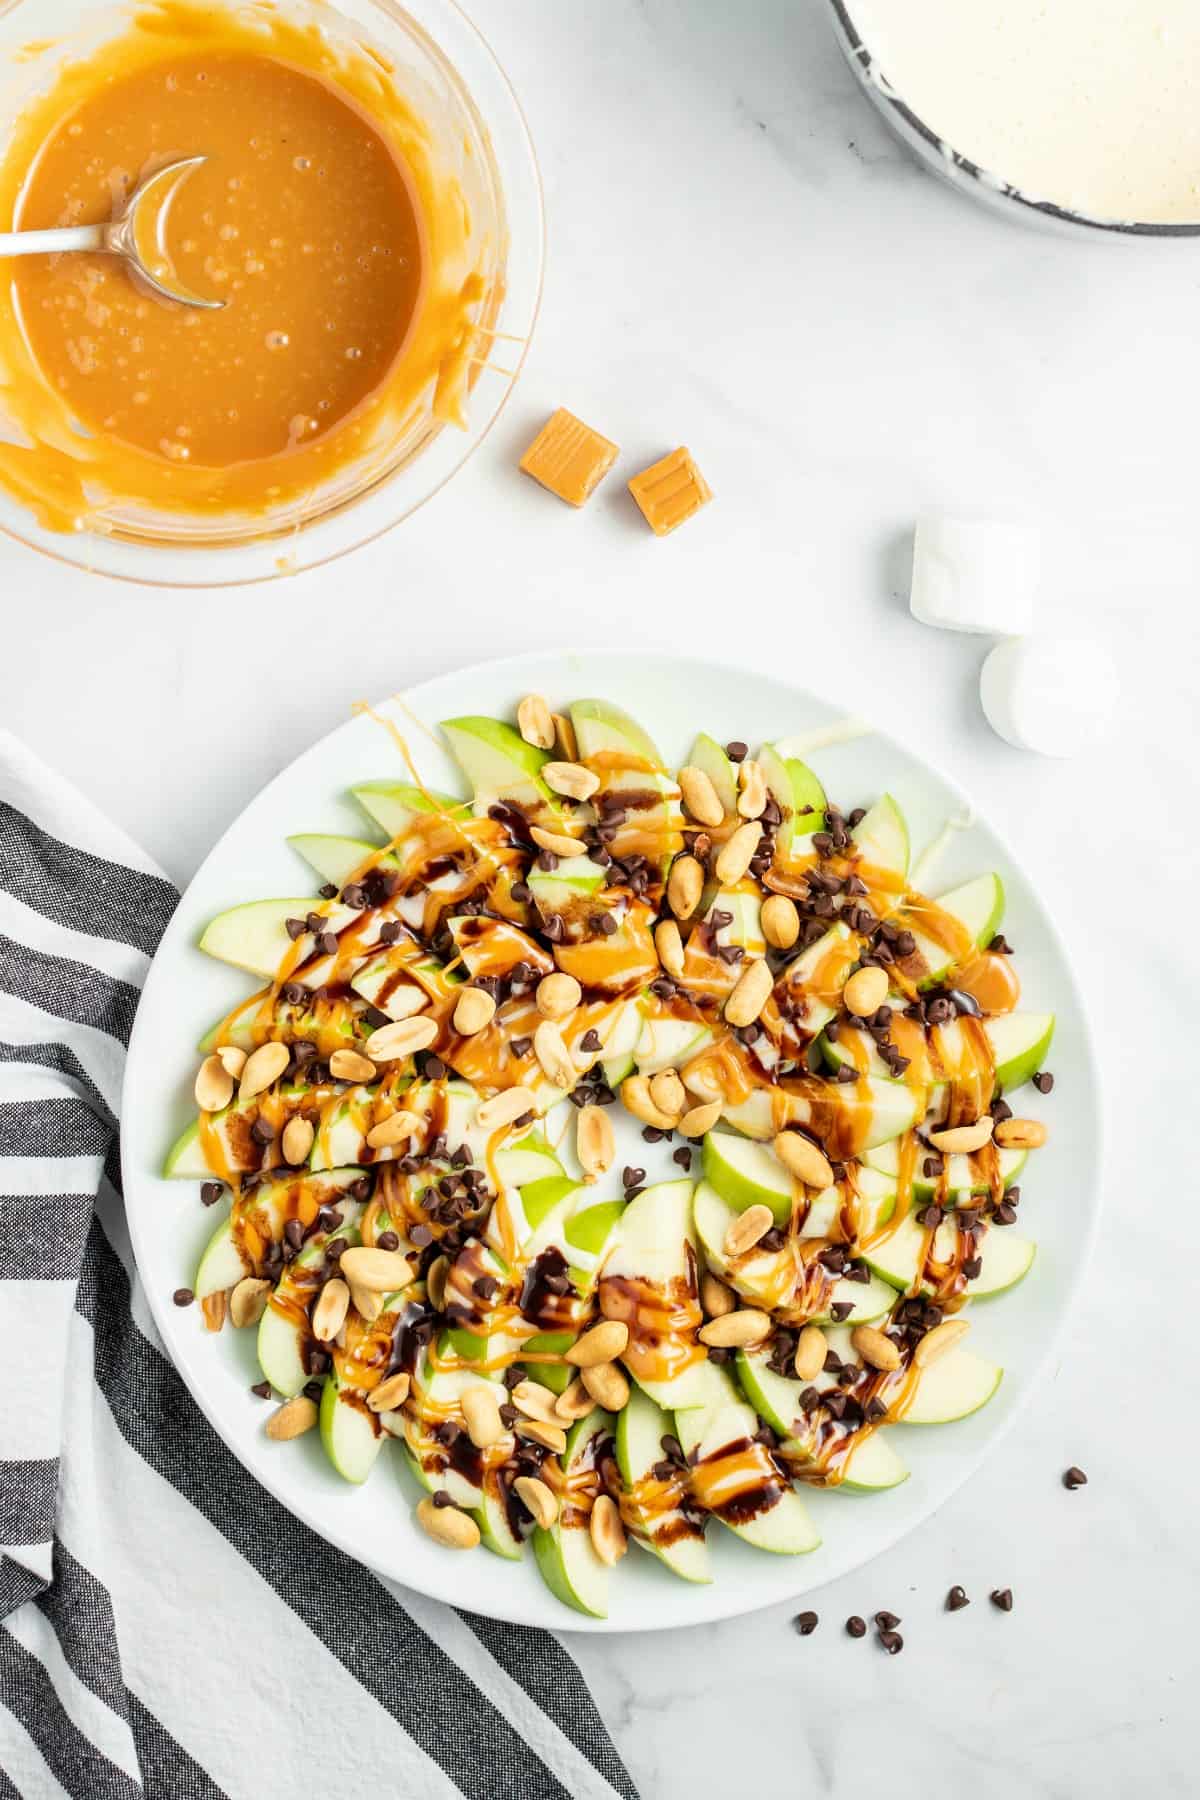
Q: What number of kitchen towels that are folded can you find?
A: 1